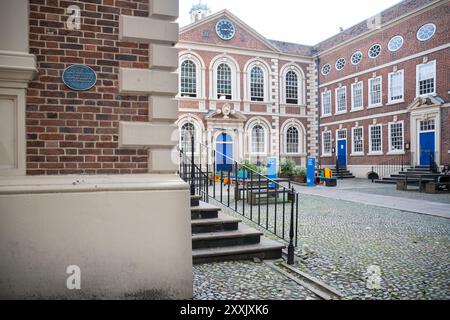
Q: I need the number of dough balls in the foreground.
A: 0